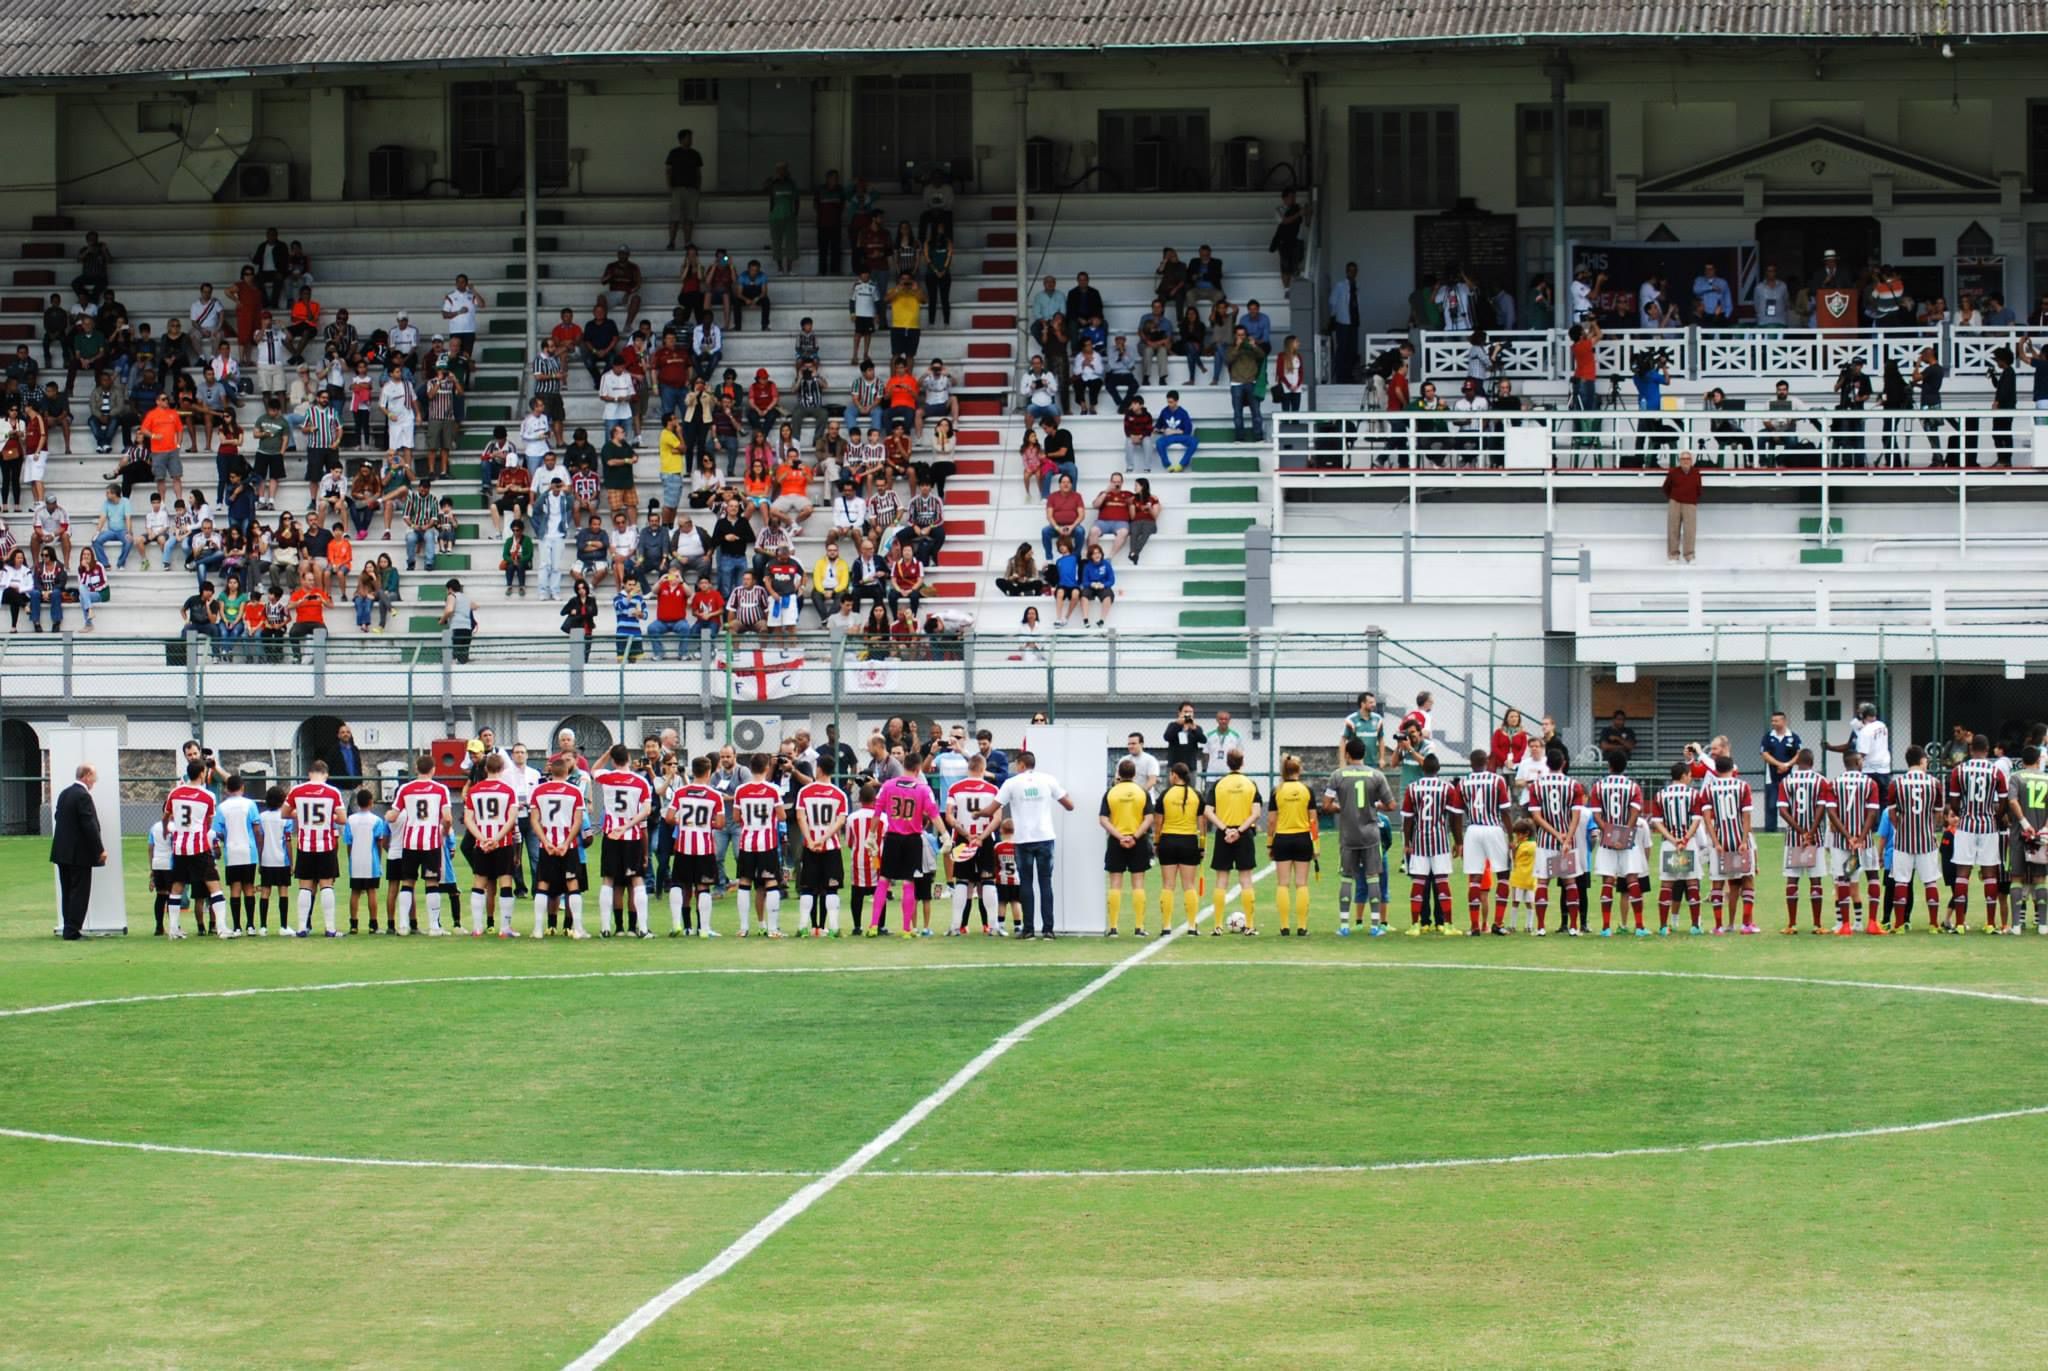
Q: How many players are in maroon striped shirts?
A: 10